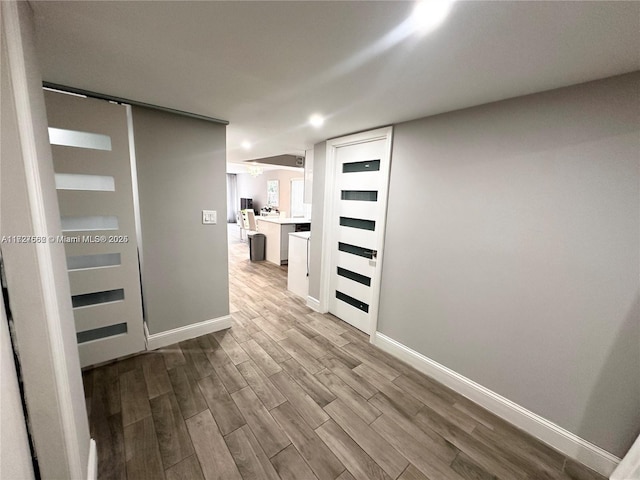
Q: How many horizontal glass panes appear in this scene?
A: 12